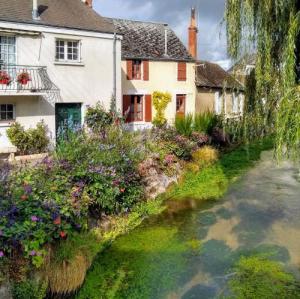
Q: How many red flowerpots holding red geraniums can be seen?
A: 2